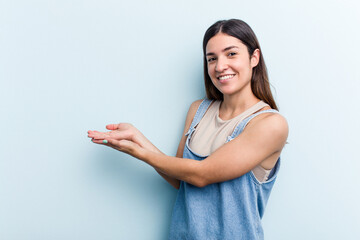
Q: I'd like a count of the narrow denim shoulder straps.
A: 2